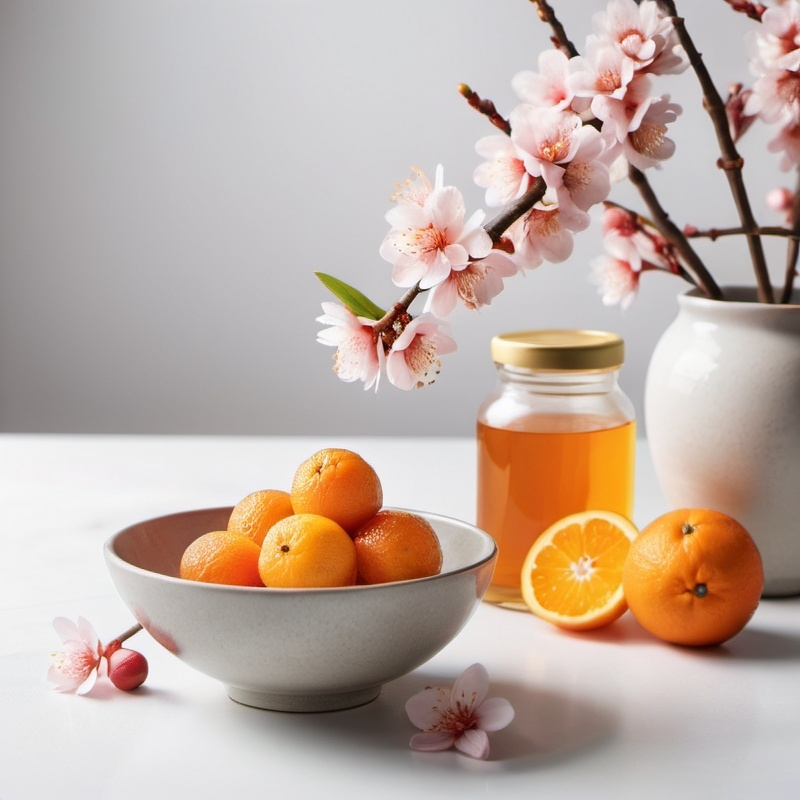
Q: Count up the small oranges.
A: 5